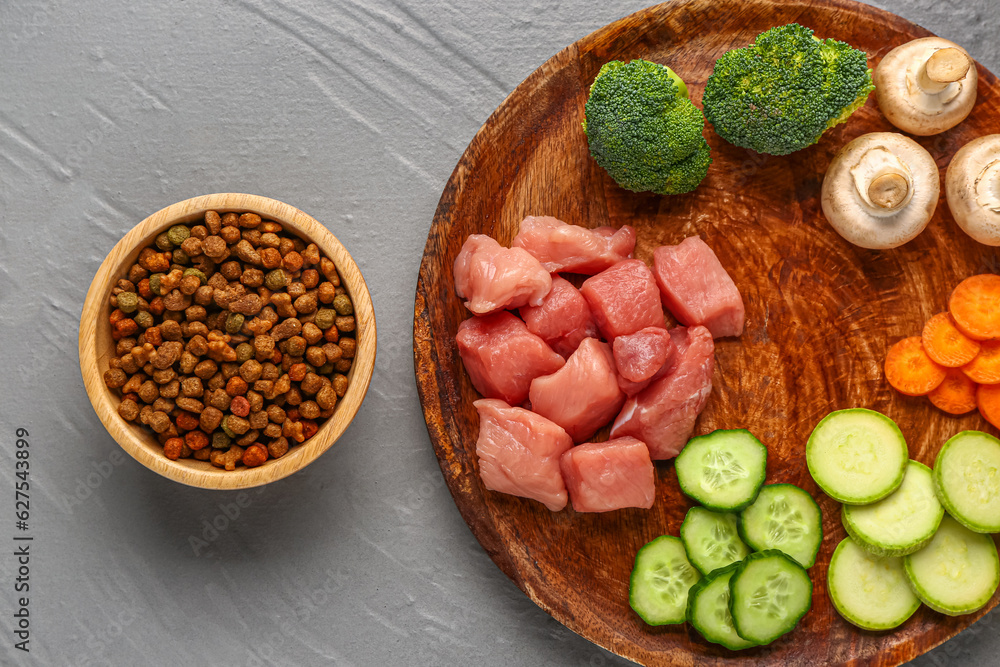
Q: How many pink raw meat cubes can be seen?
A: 11